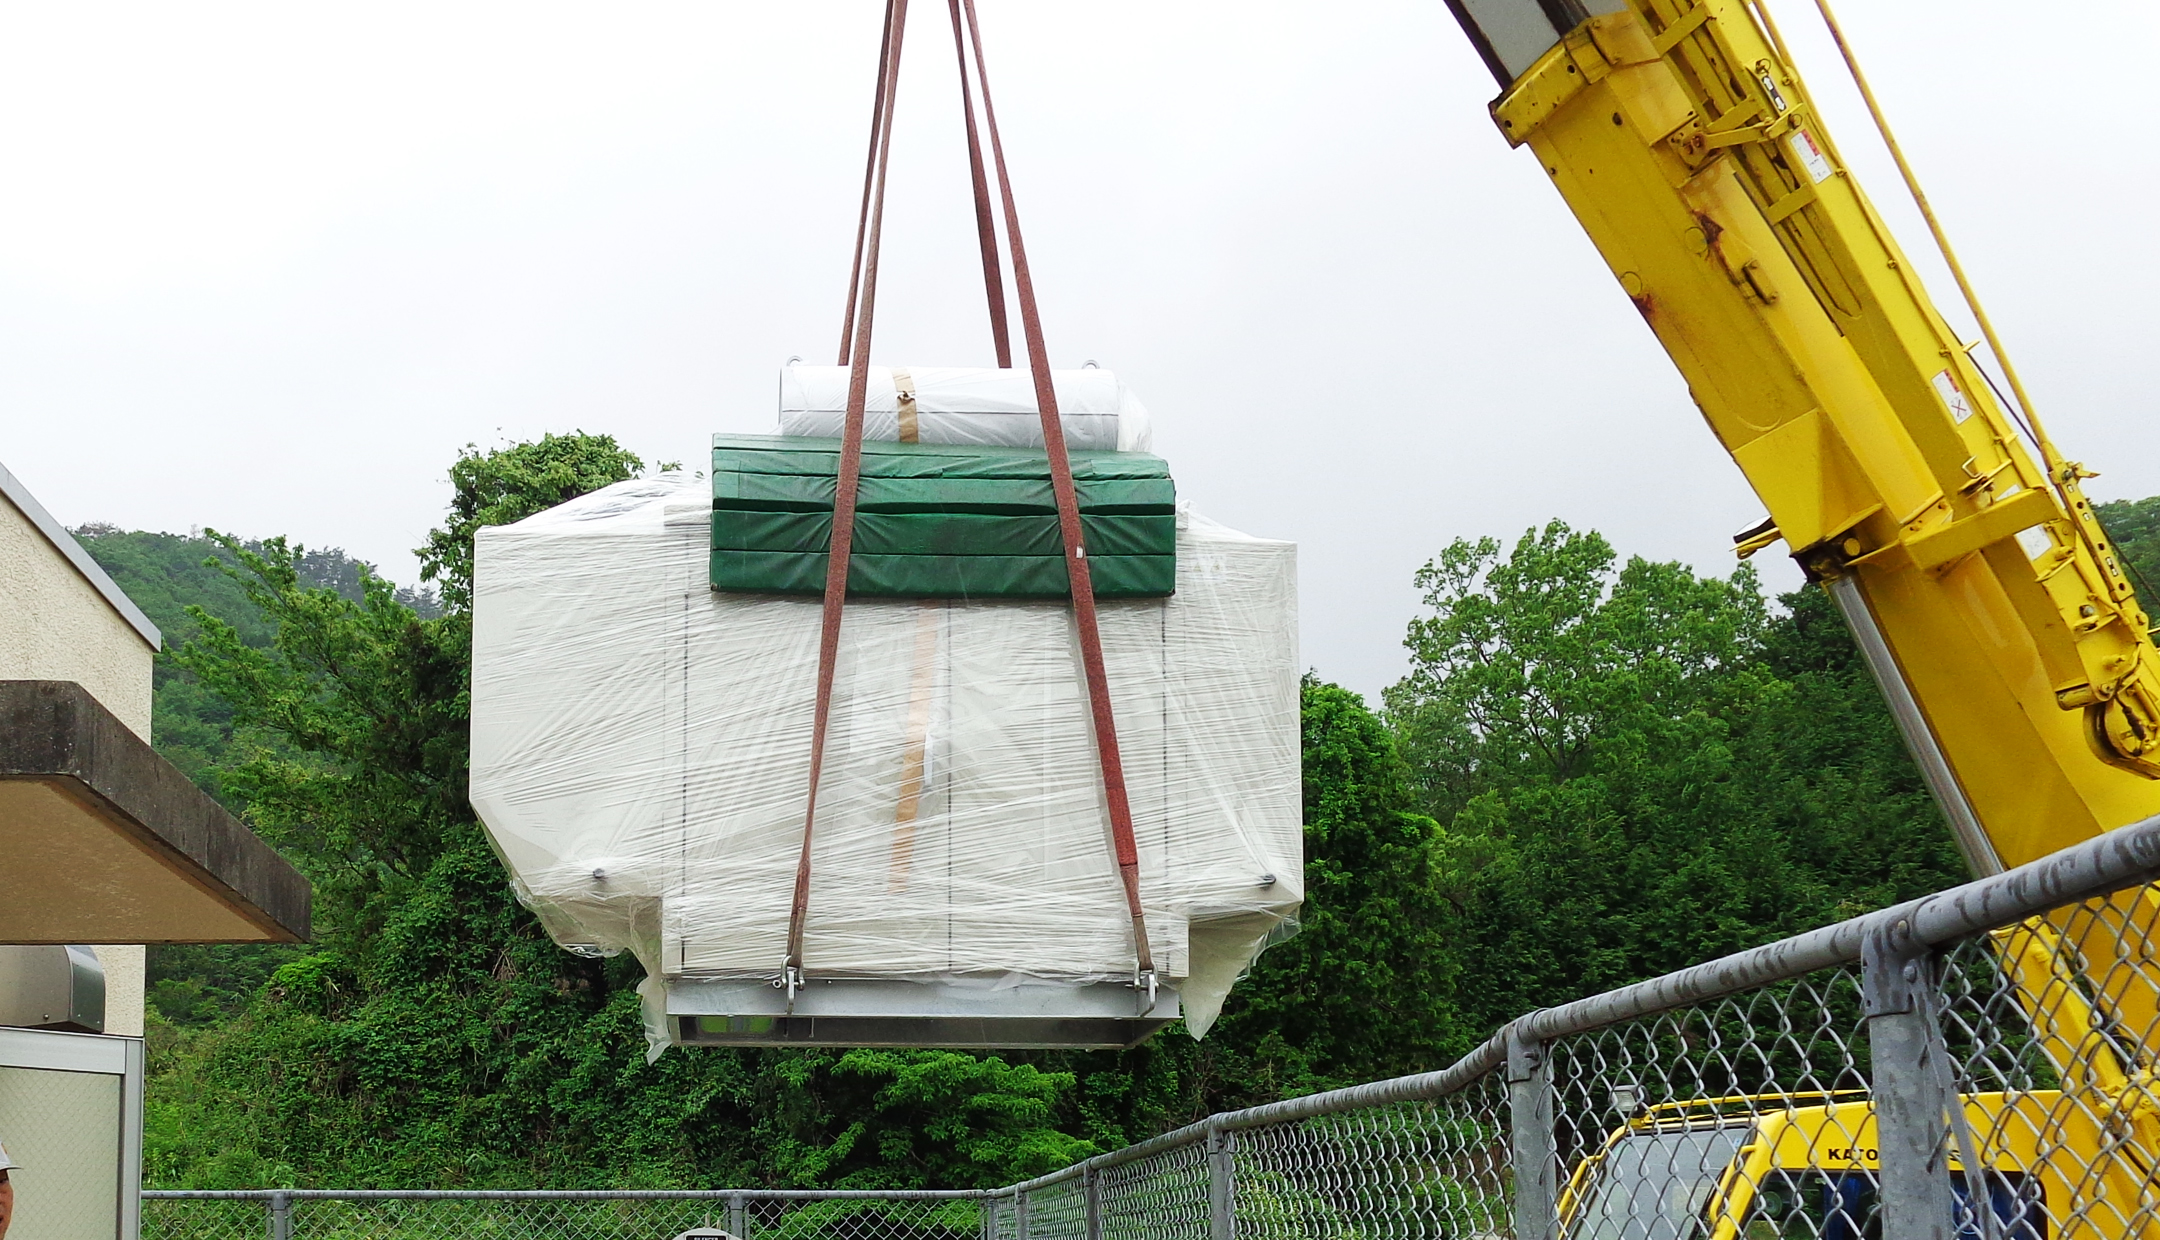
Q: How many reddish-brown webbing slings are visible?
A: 4